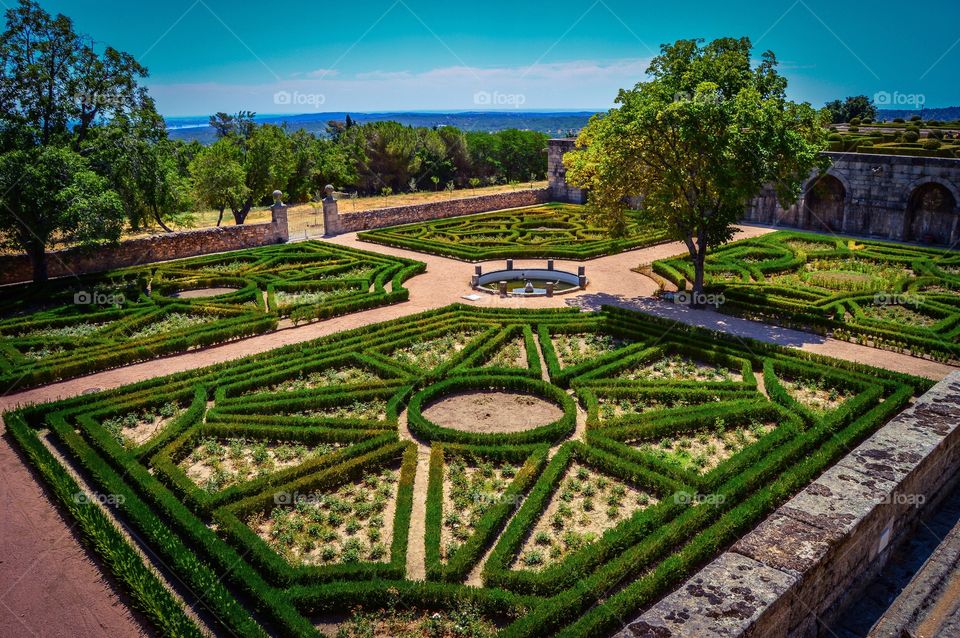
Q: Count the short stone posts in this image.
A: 8